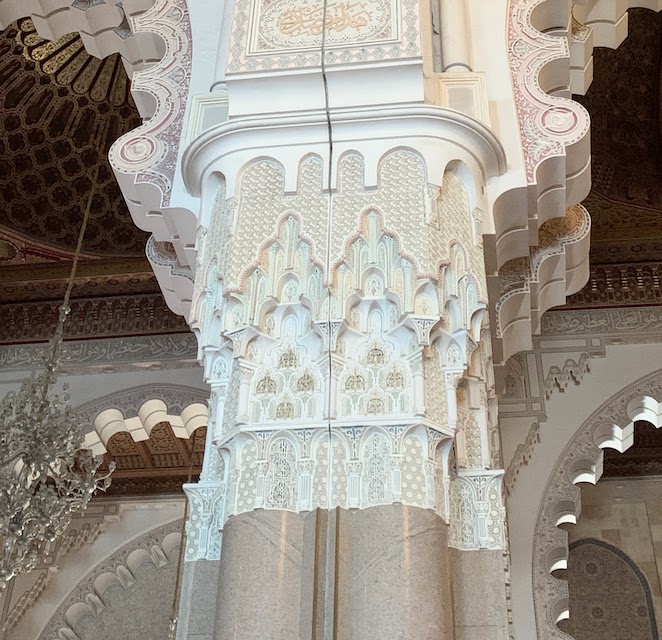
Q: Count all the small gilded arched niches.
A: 8